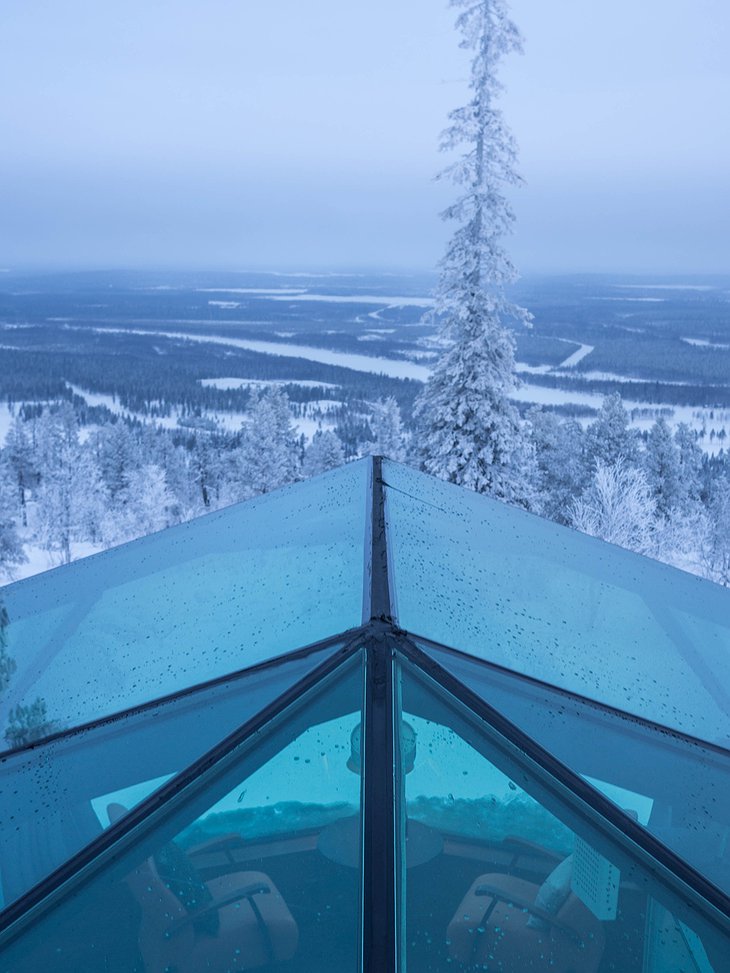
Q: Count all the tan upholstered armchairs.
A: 2